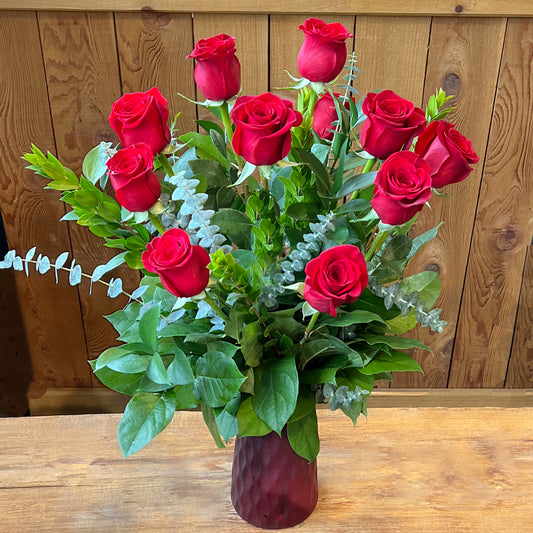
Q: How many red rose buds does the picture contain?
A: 11